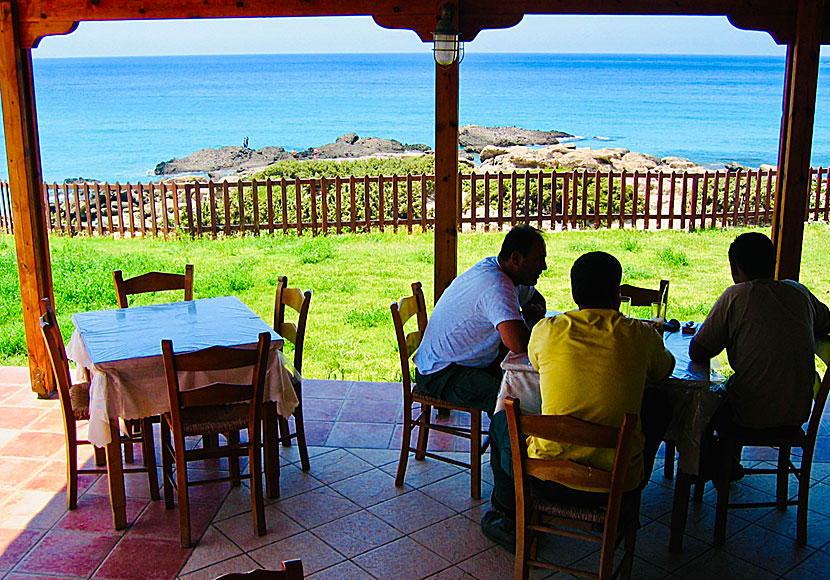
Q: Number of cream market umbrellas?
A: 0